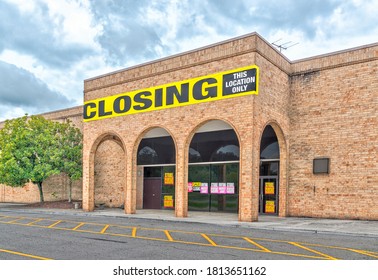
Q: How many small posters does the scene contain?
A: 10